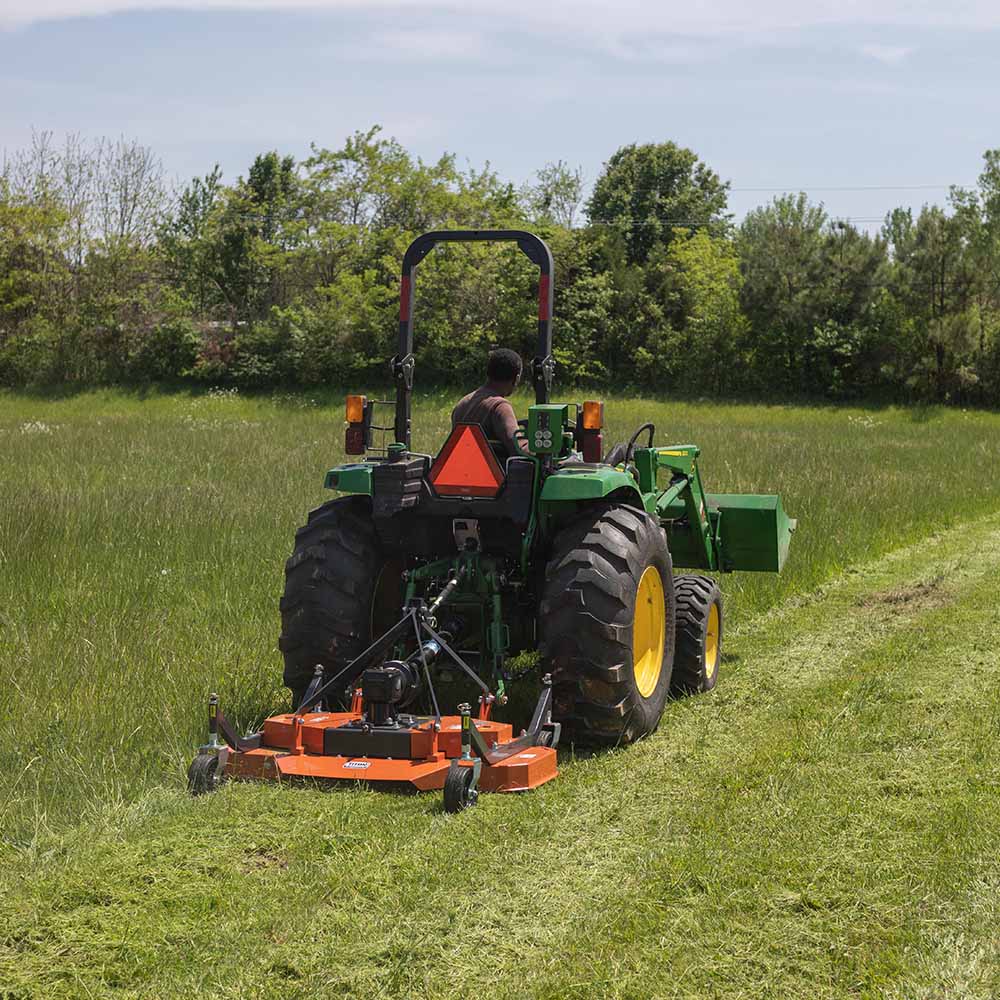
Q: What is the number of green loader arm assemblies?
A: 1